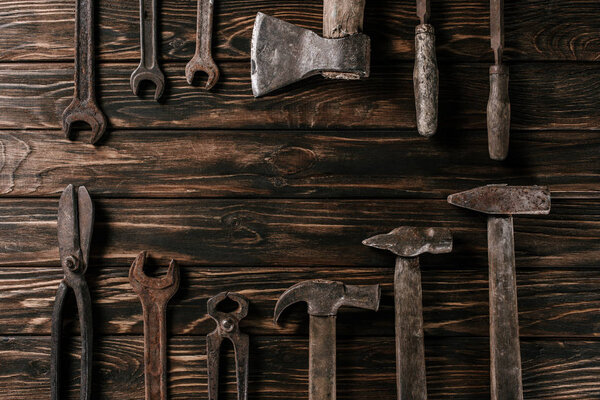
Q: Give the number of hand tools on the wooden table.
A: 12